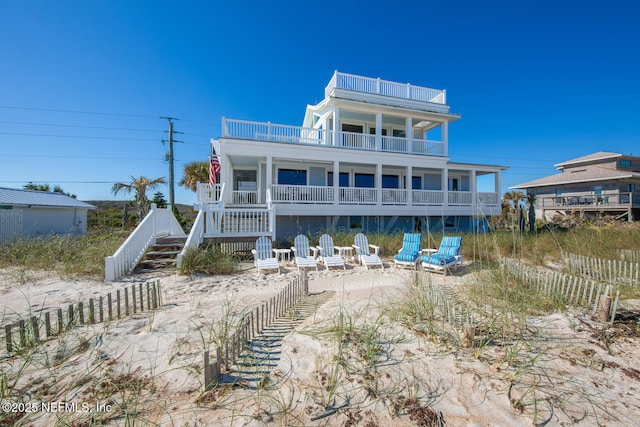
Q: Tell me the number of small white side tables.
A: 3